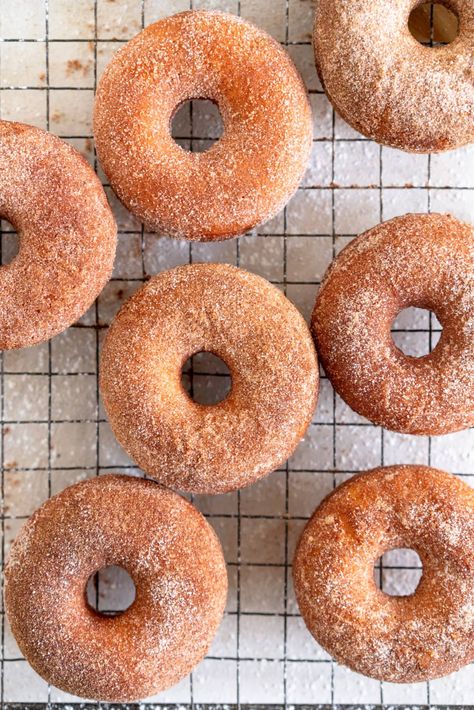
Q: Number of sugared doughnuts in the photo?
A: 7